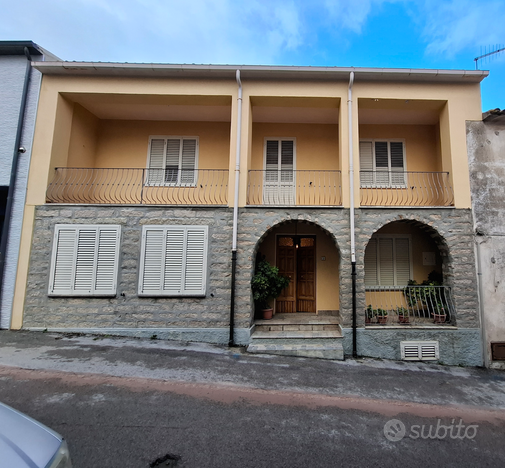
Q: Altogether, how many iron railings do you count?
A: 4